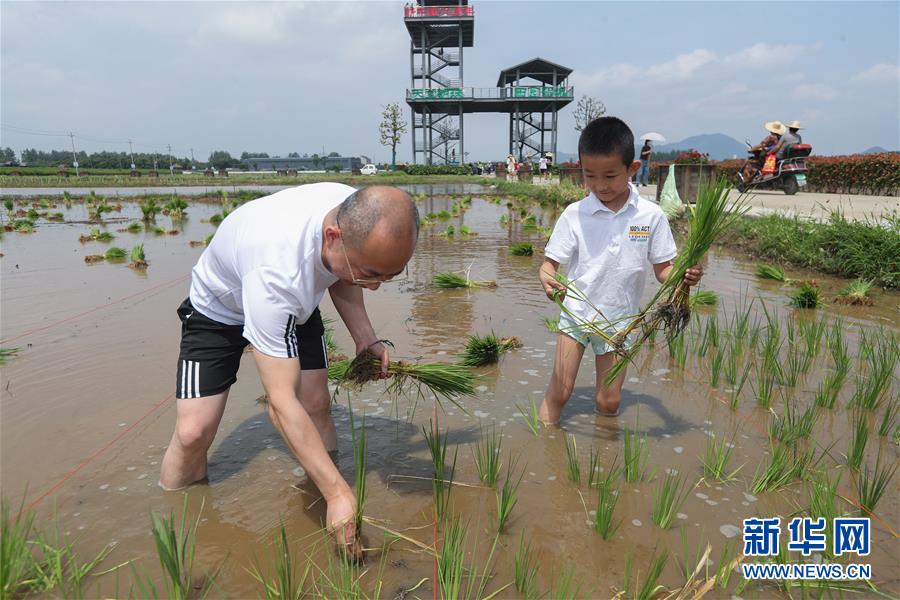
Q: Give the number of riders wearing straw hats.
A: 2